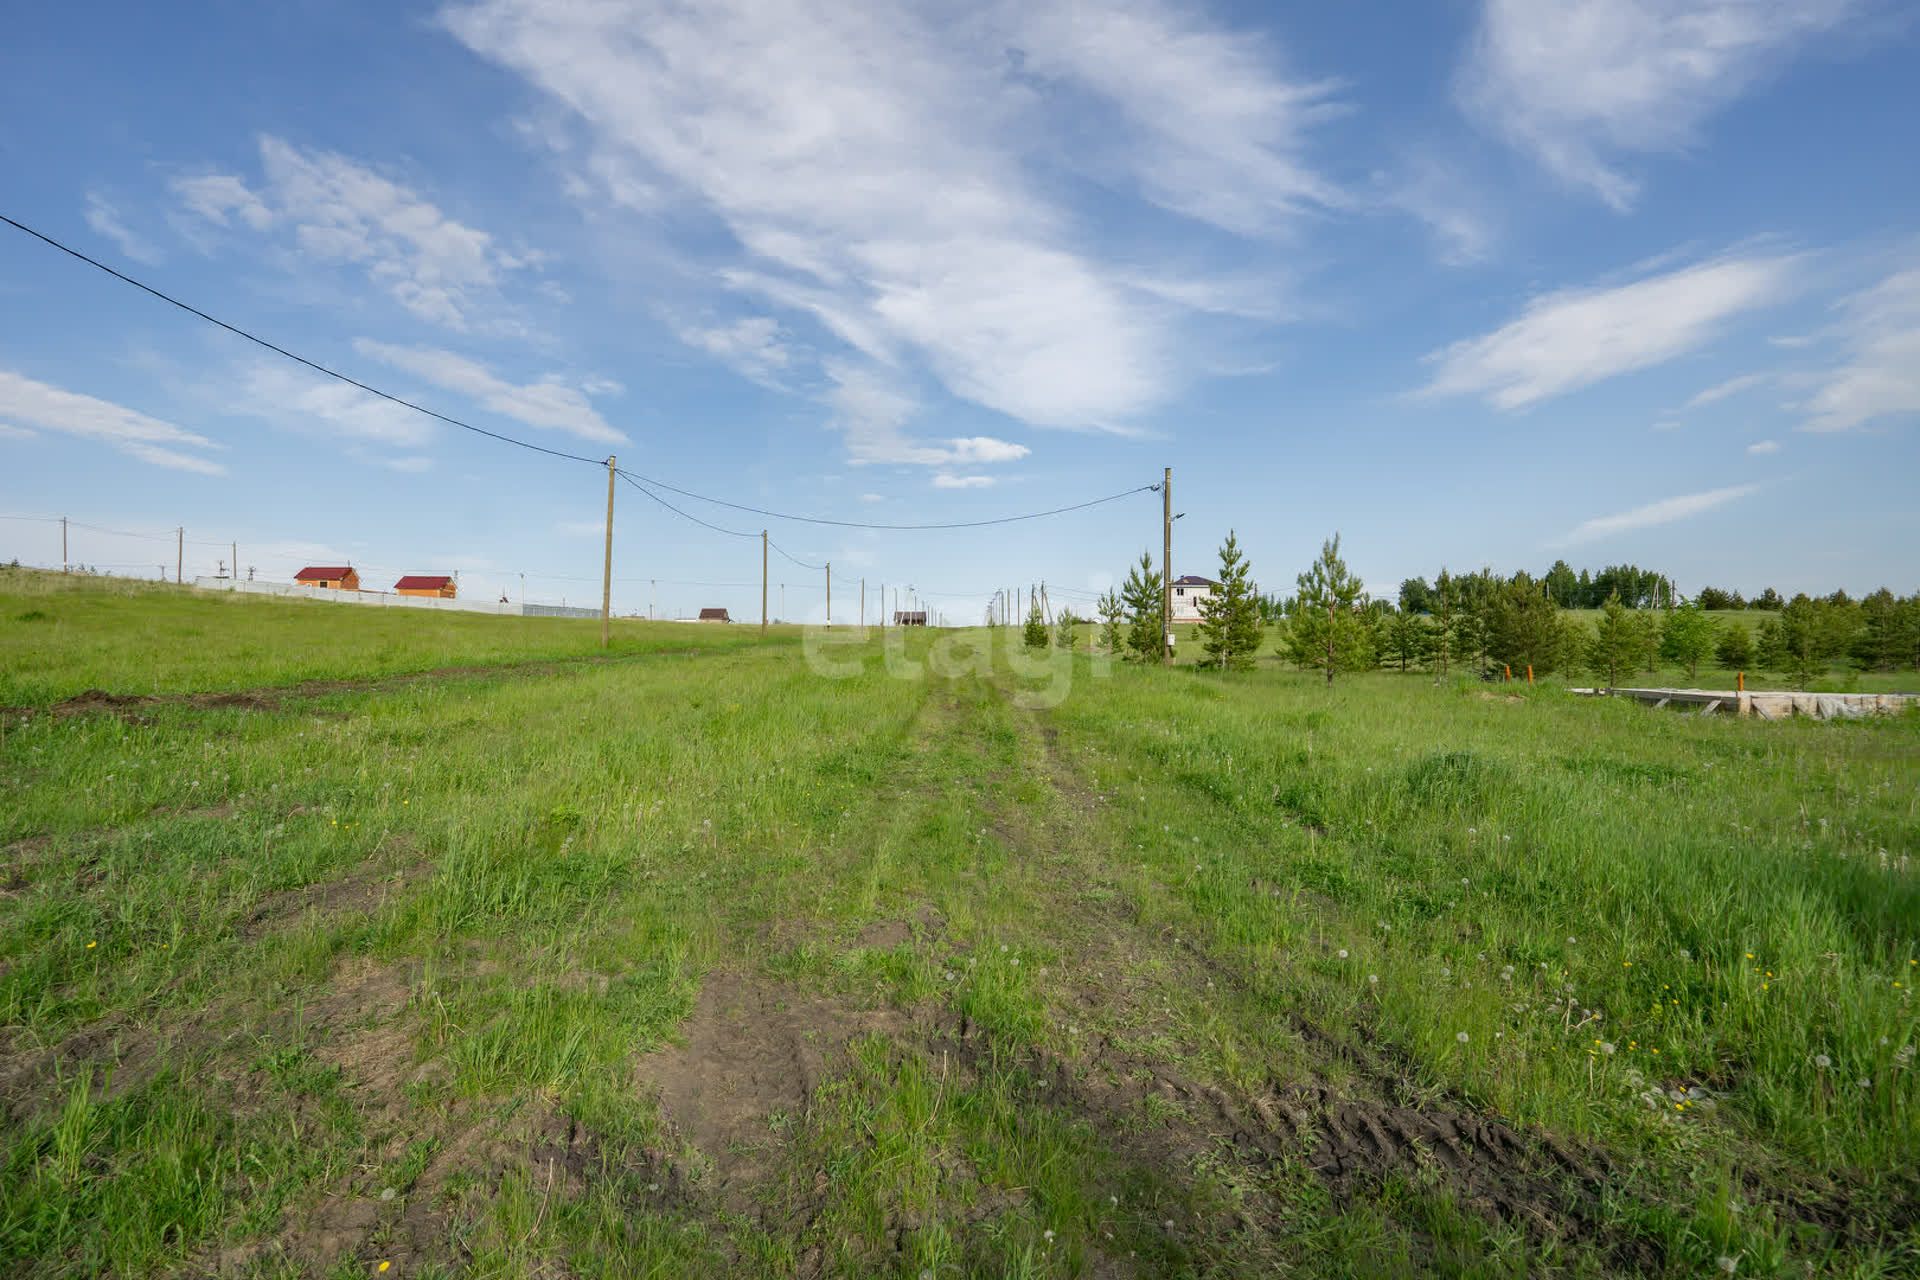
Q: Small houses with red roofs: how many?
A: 2